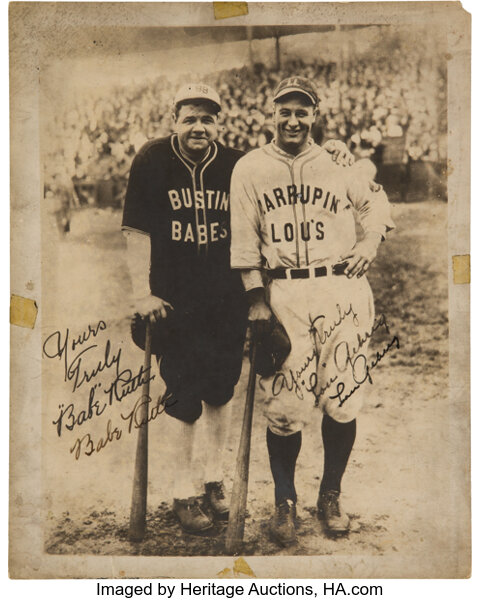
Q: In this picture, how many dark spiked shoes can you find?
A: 4